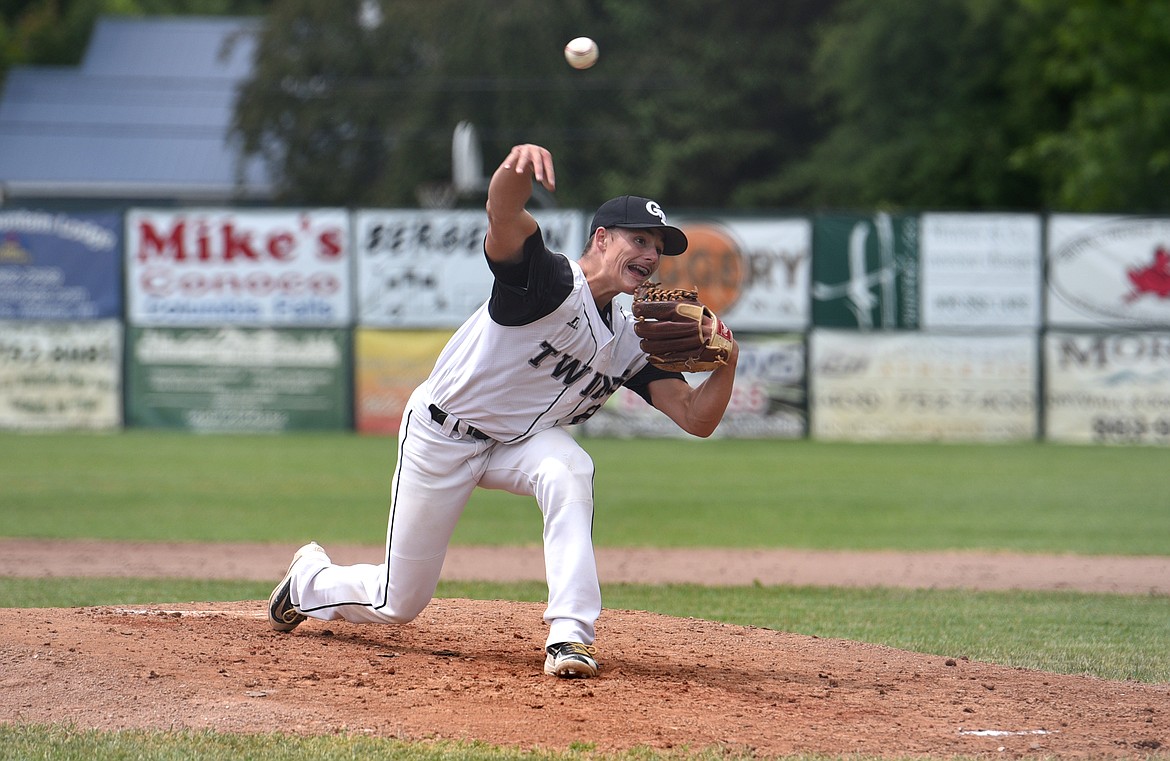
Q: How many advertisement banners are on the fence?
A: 12